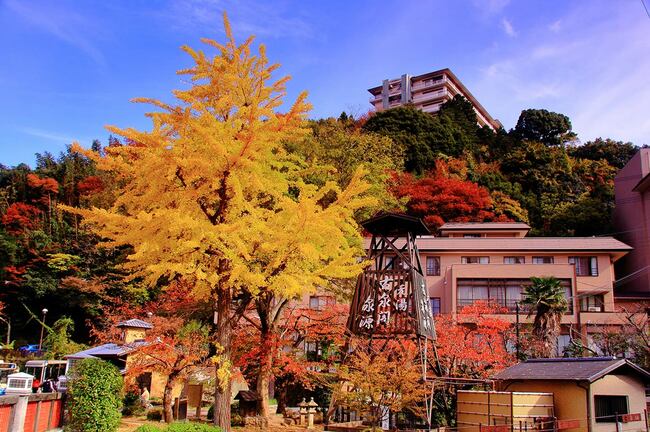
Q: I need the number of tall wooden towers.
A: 1